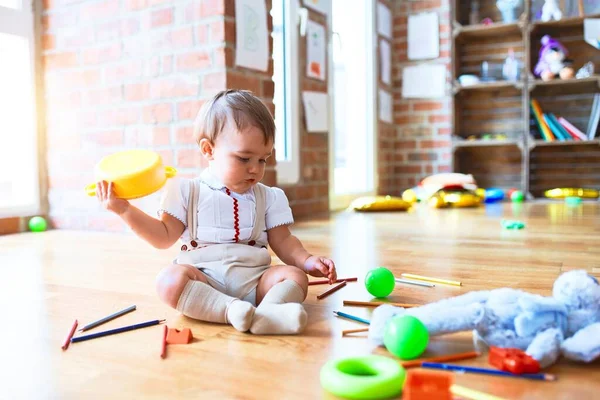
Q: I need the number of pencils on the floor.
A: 14